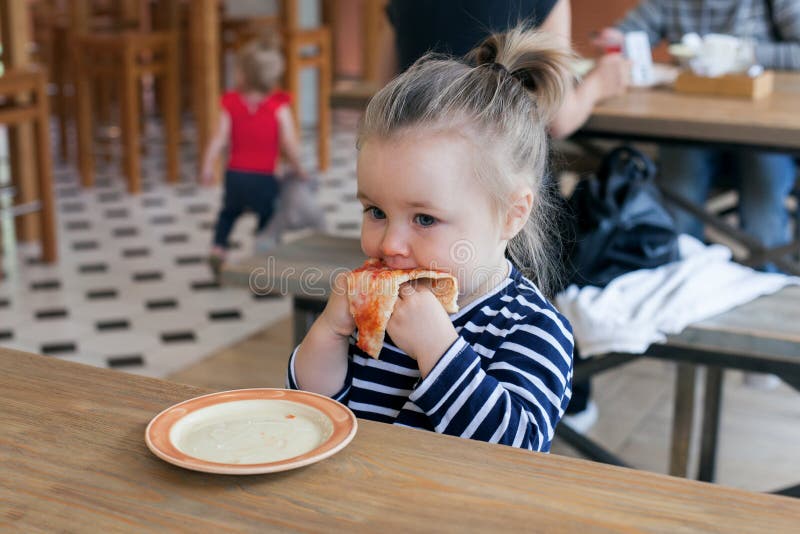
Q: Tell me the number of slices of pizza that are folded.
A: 1